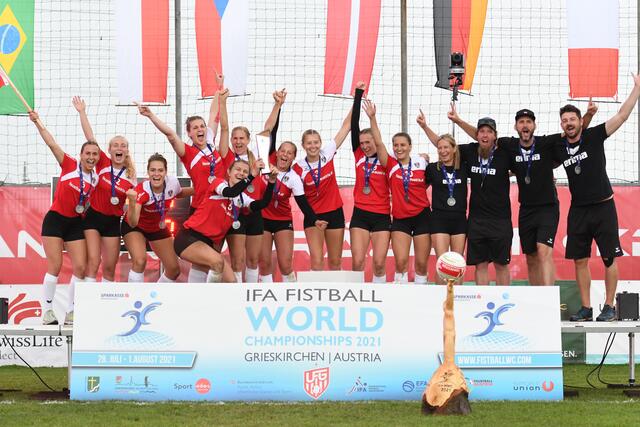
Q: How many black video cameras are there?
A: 1